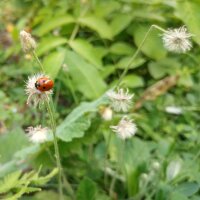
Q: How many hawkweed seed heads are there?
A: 5